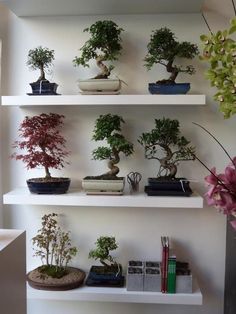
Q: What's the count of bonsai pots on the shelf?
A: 8